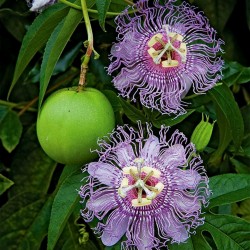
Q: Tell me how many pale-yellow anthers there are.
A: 10